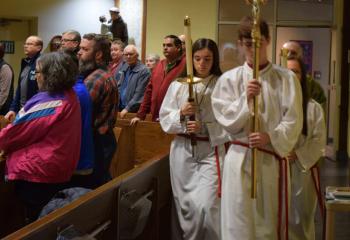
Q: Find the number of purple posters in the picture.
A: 1